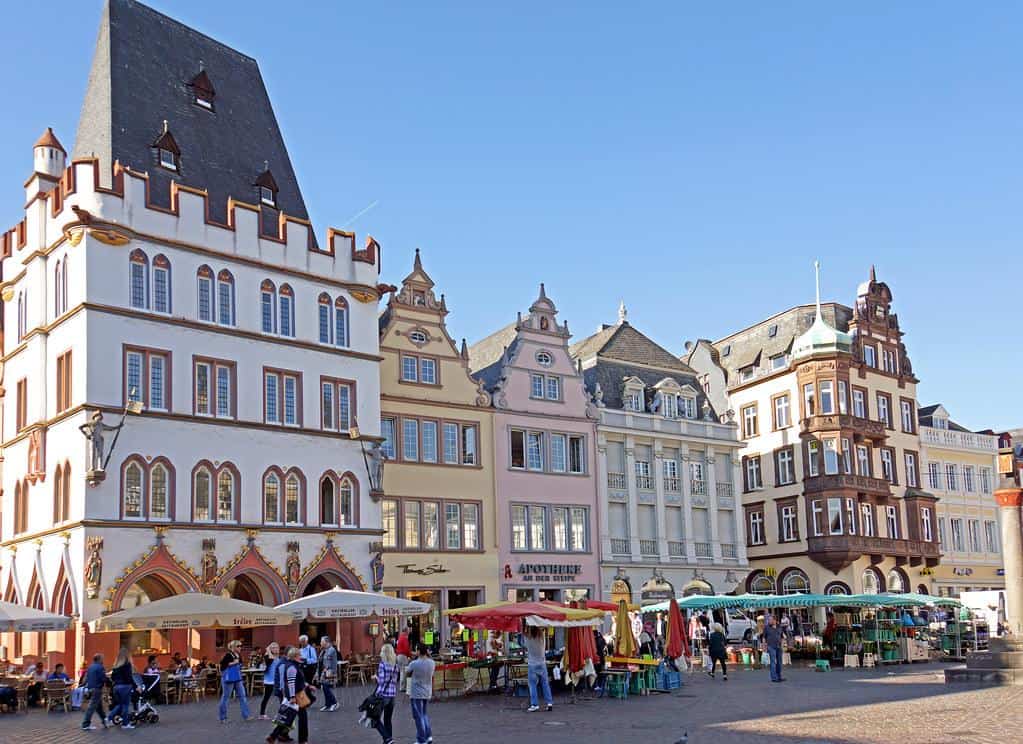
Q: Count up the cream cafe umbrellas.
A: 3